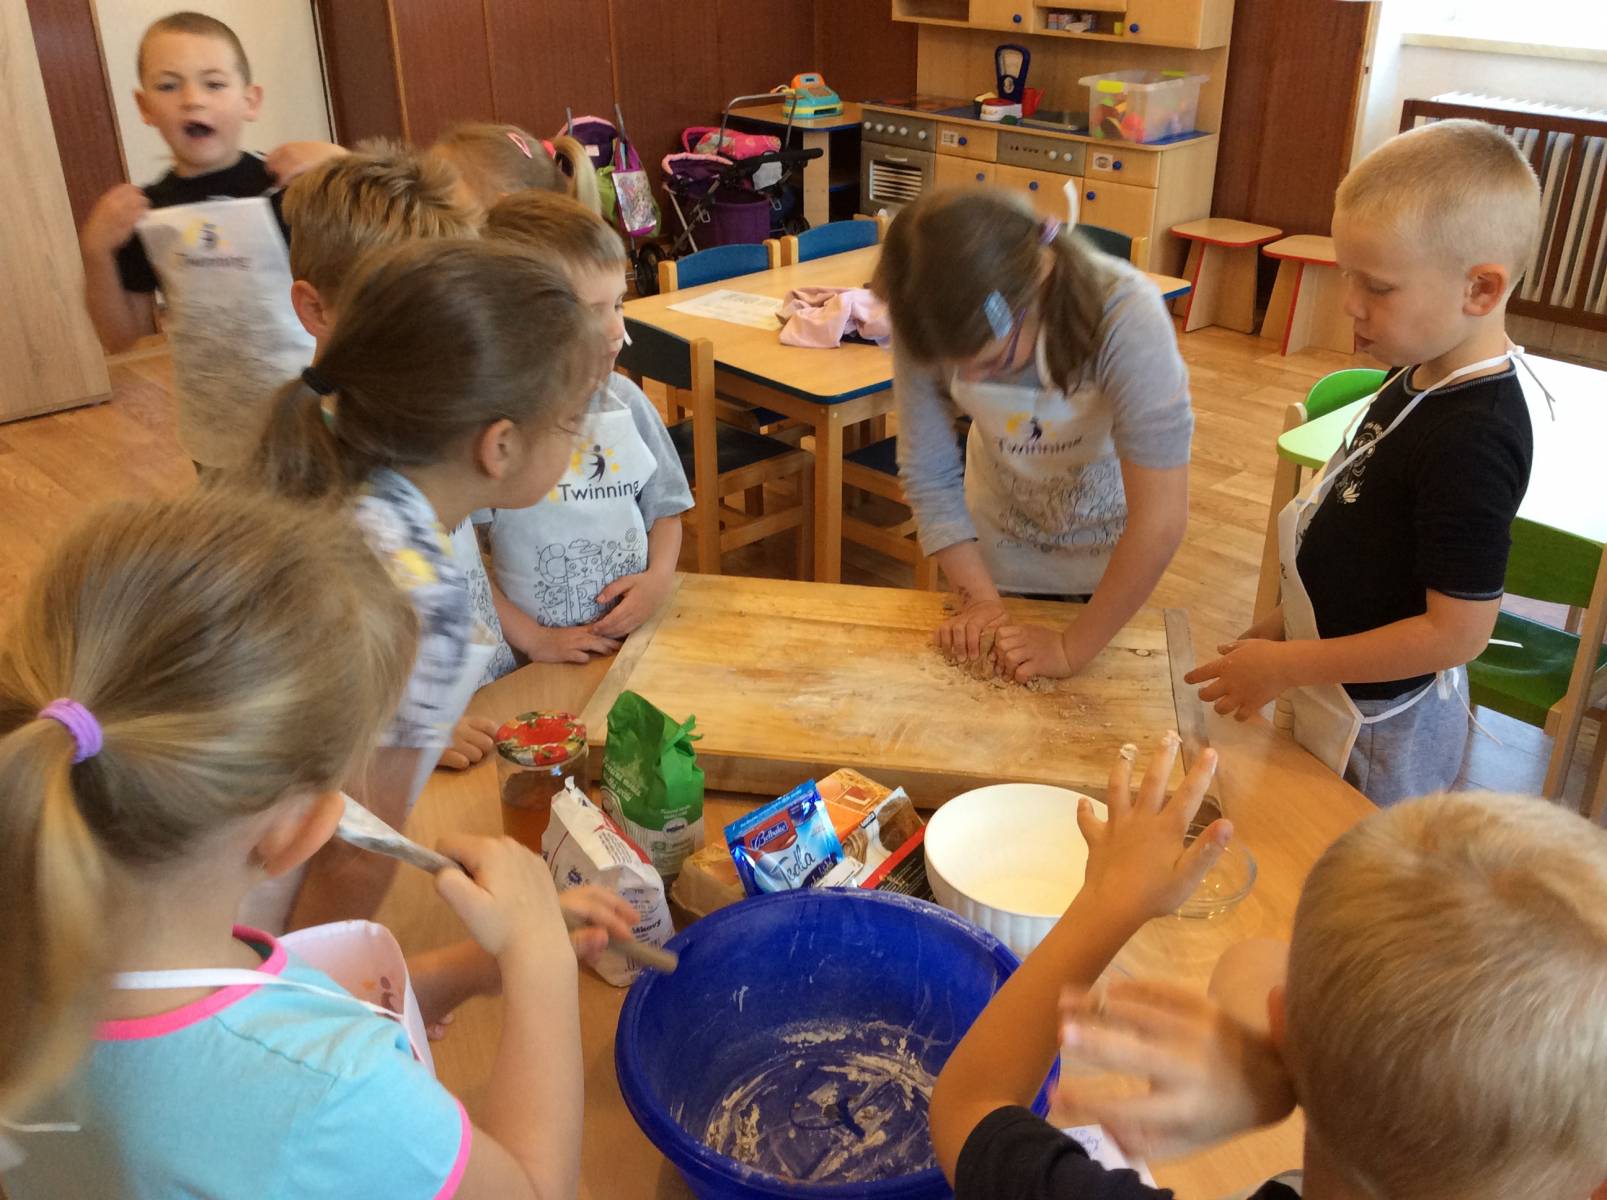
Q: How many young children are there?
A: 9